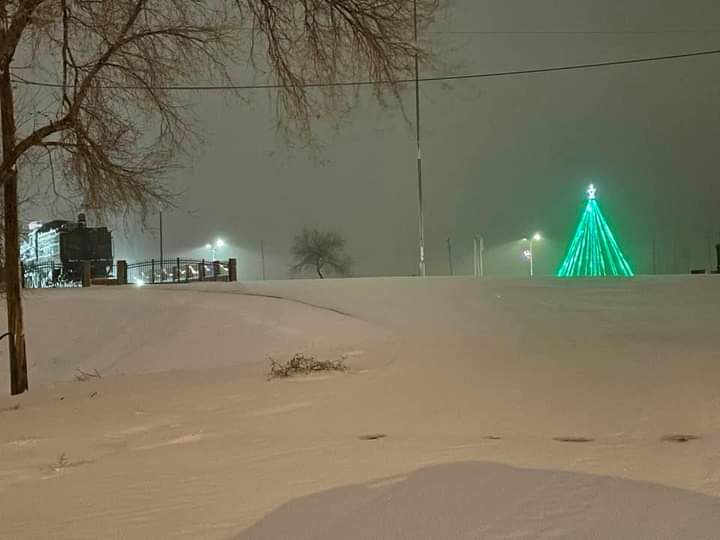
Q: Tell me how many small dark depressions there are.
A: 4